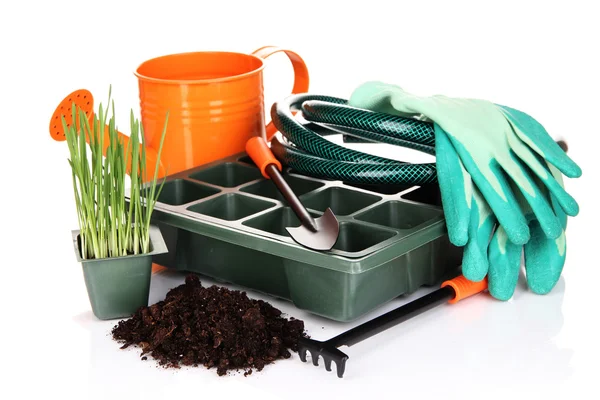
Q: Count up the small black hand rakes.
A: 1